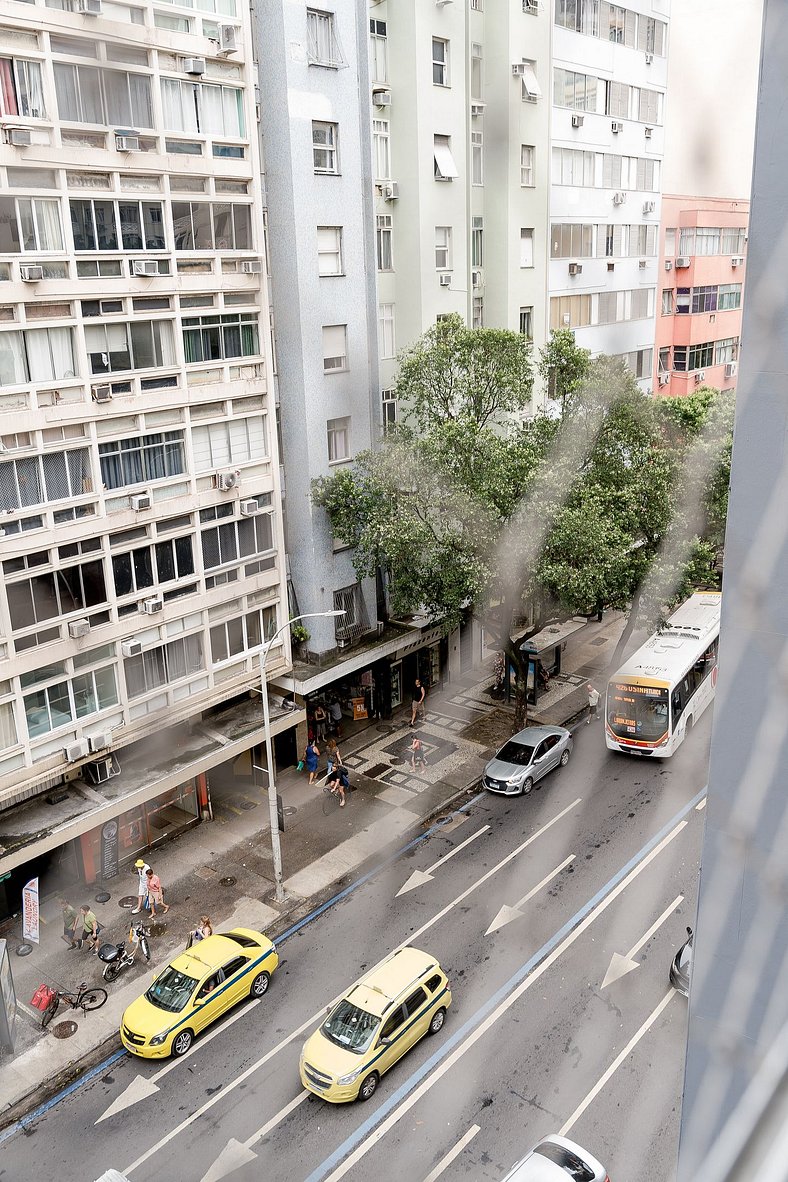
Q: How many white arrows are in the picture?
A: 5